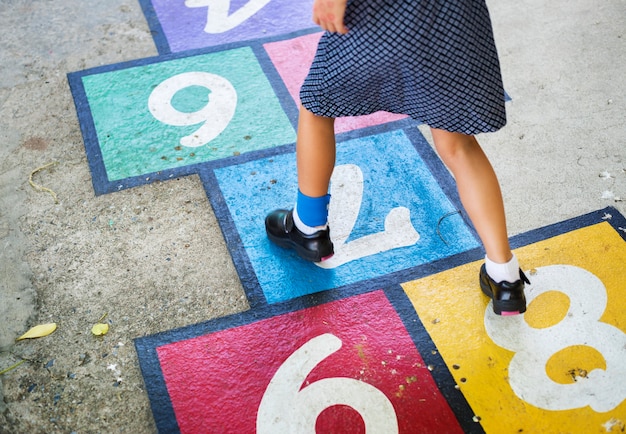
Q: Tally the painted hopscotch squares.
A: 6